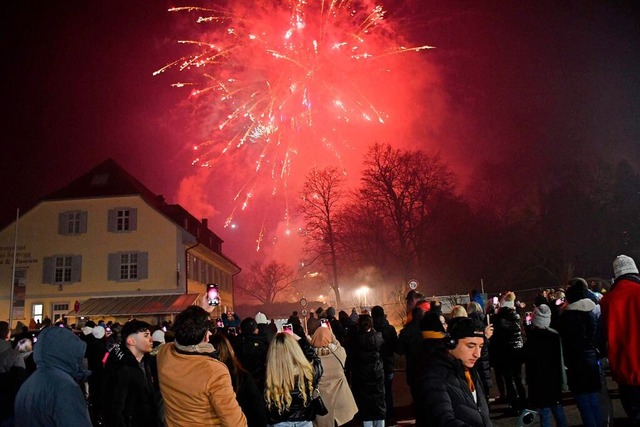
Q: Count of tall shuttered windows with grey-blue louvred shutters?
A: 4